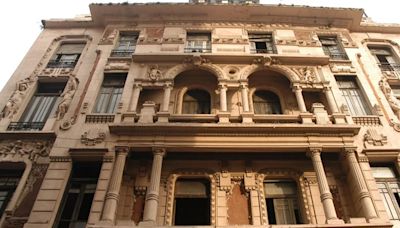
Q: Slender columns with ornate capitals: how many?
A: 10